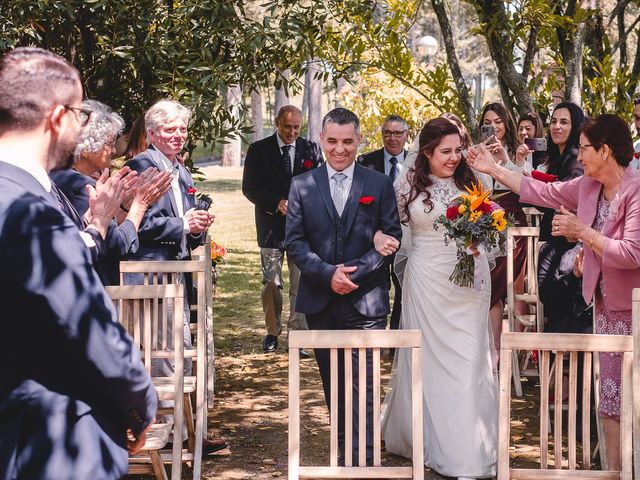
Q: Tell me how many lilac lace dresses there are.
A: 1